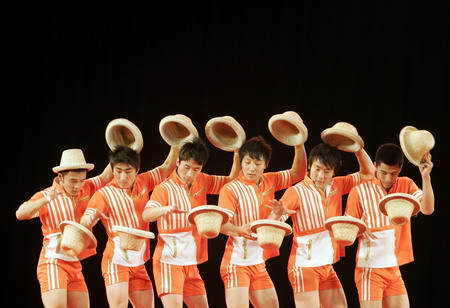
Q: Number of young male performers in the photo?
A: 6